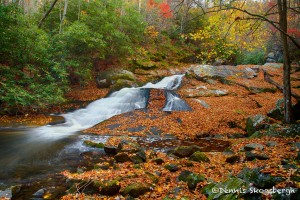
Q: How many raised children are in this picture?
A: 0